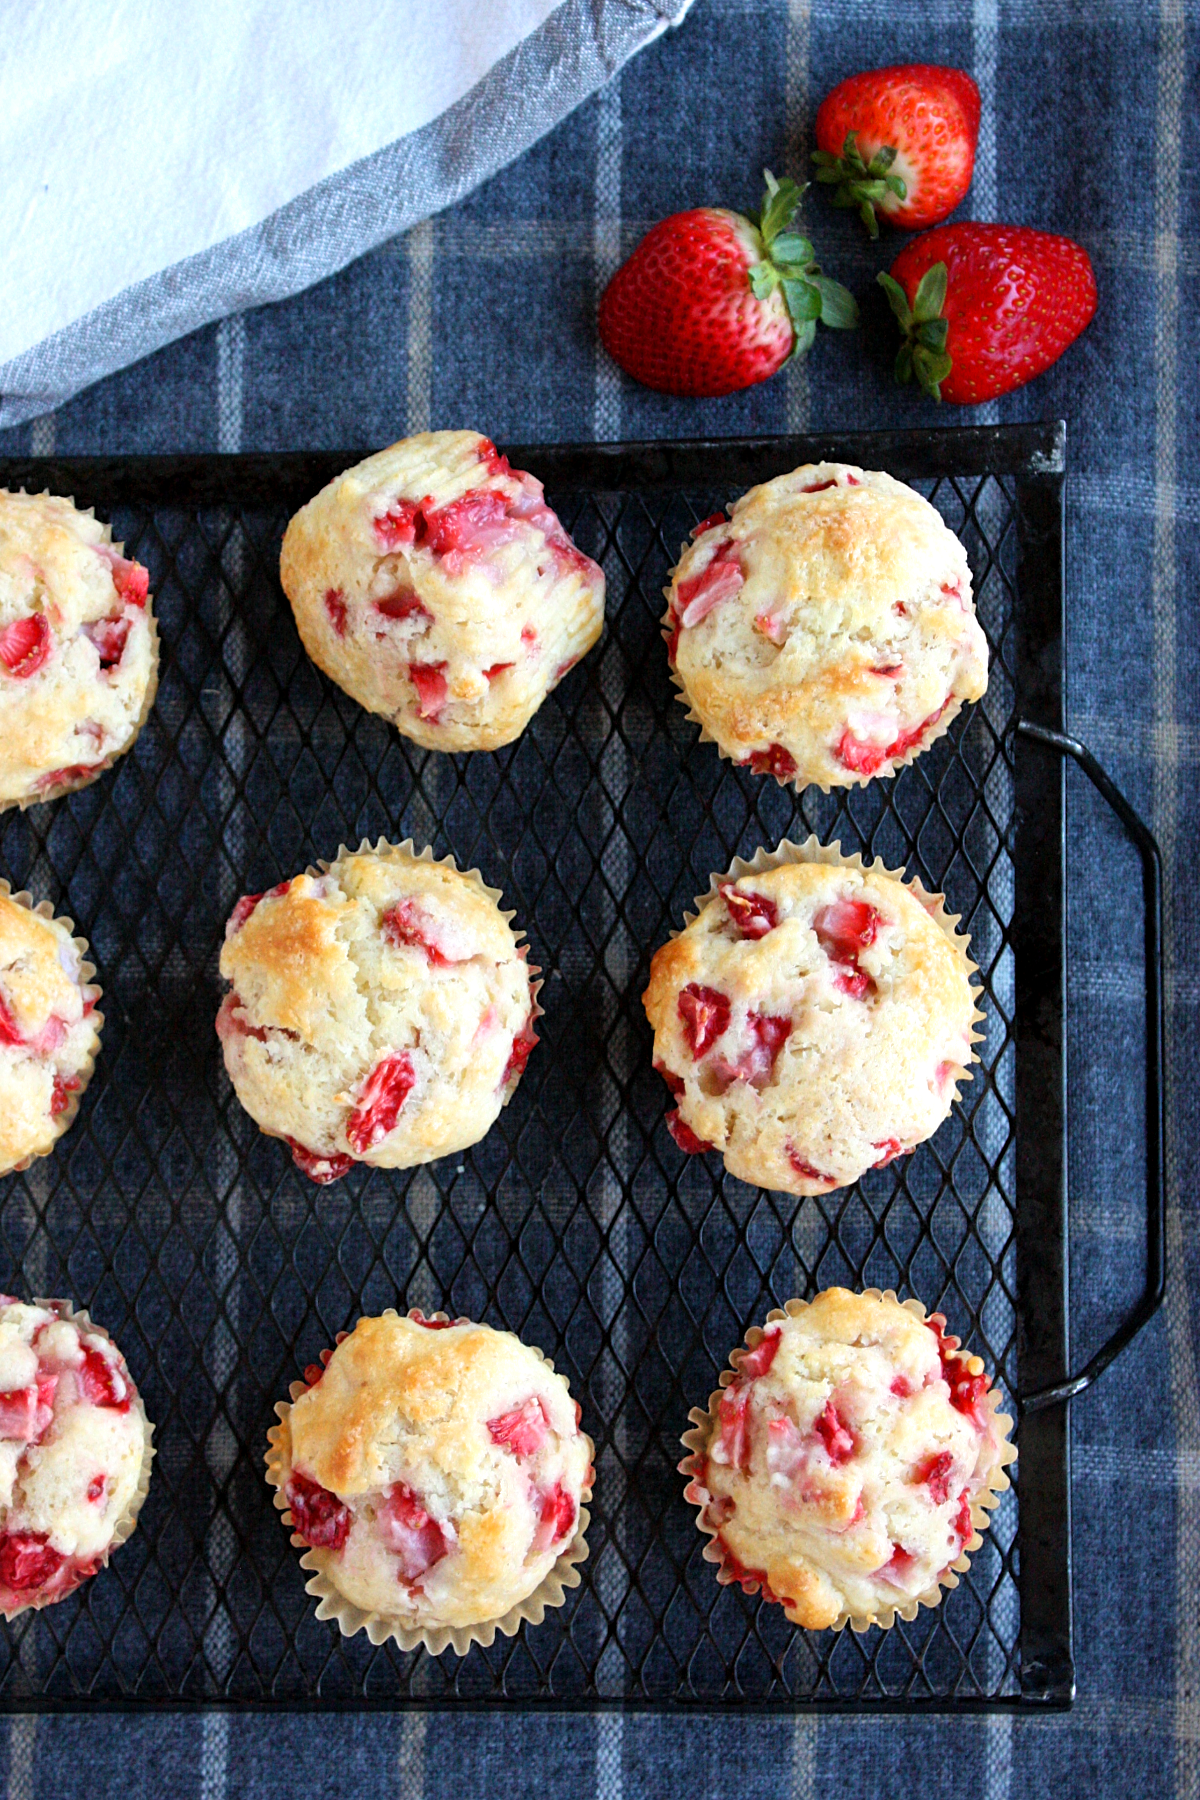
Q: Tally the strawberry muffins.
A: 9